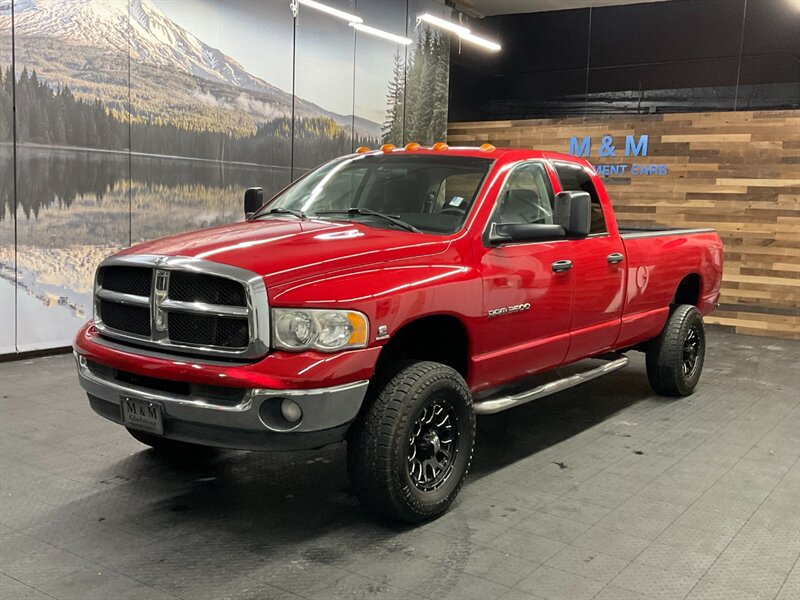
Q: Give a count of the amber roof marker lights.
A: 5